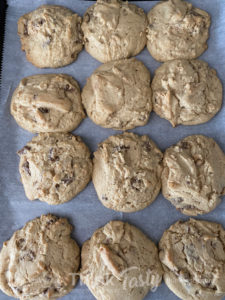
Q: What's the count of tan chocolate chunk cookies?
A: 12